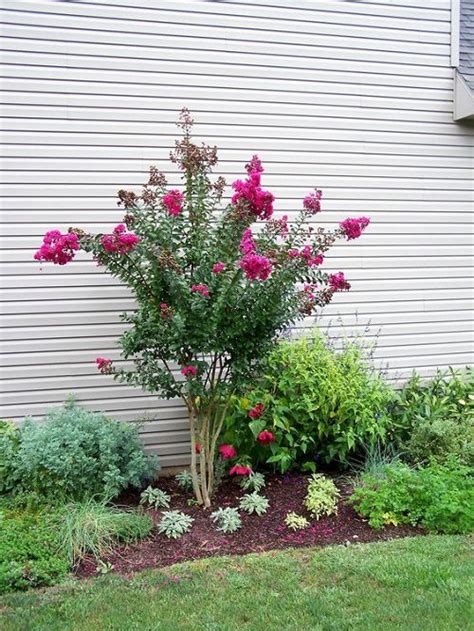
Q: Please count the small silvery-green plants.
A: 6